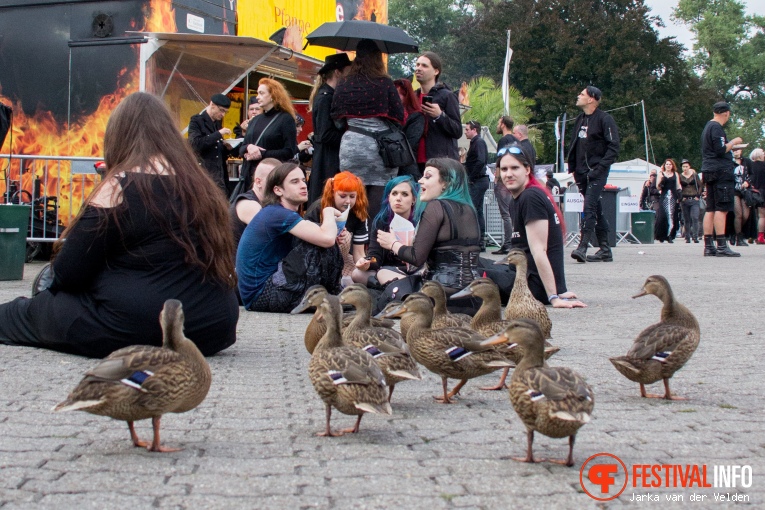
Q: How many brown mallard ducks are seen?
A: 11